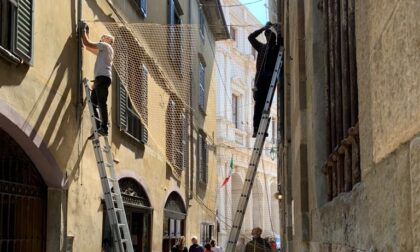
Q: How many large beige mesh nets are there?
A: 1